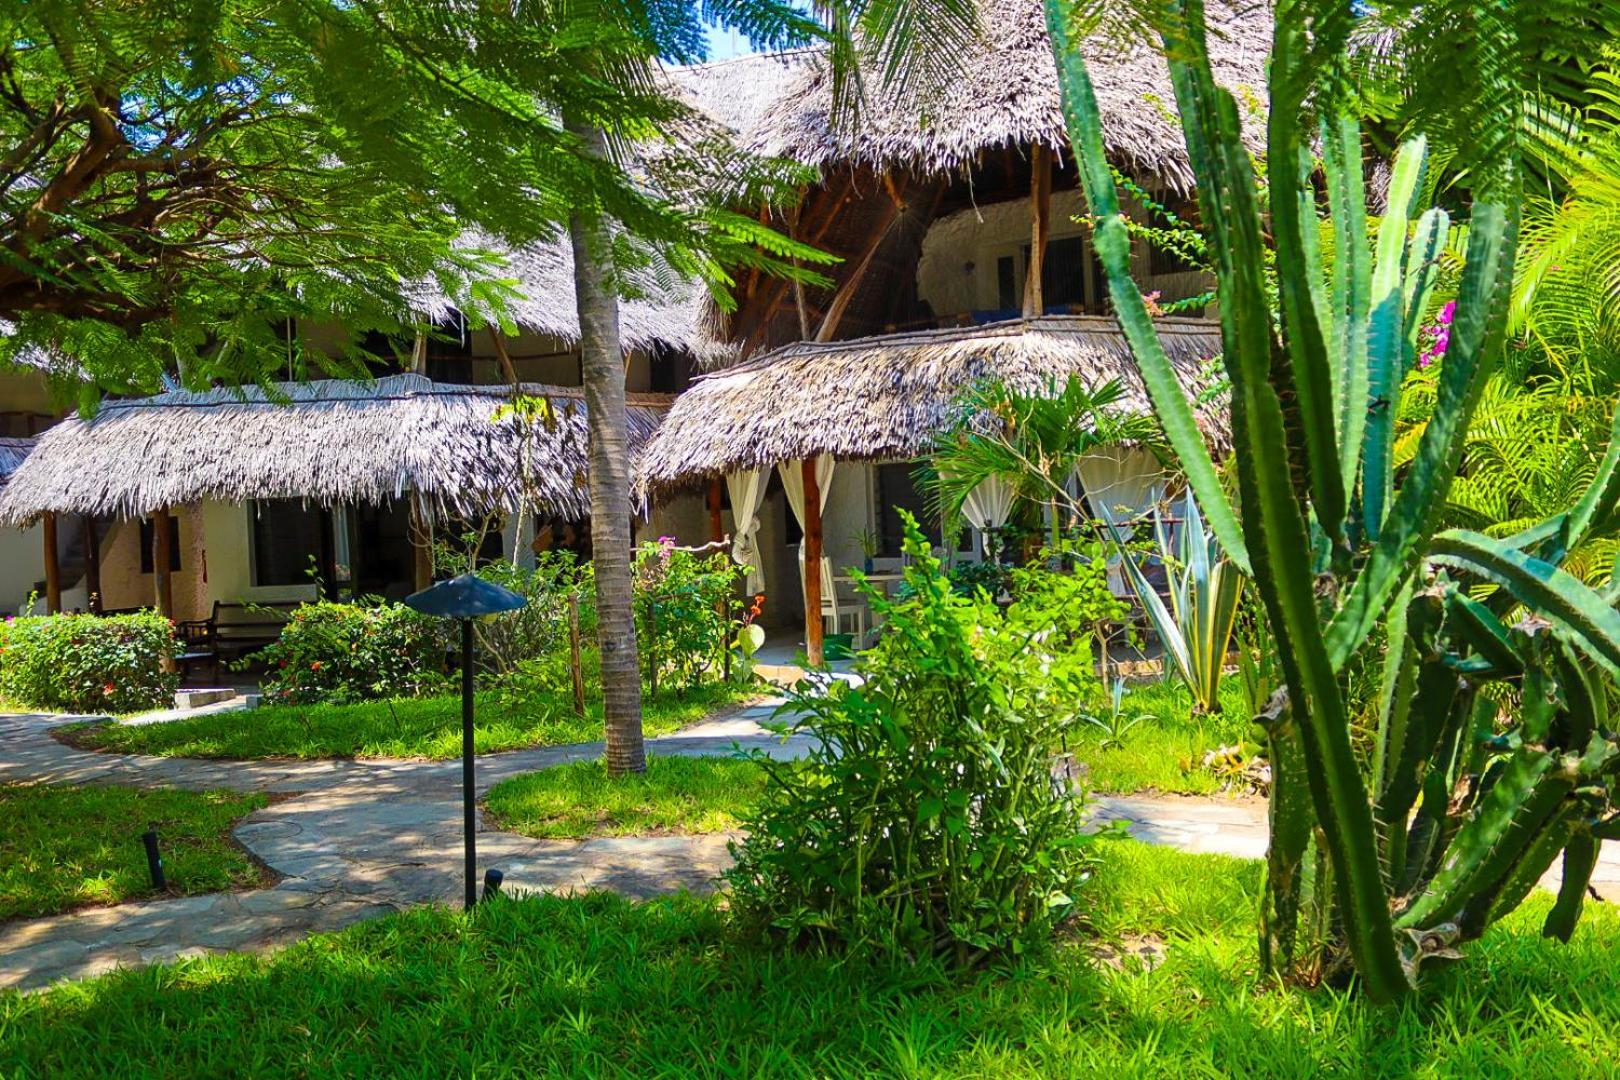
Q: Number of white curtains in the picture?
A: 4